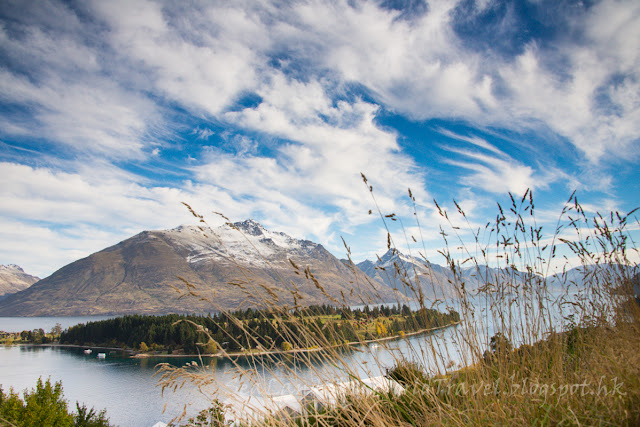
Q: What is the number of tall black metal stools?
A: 0